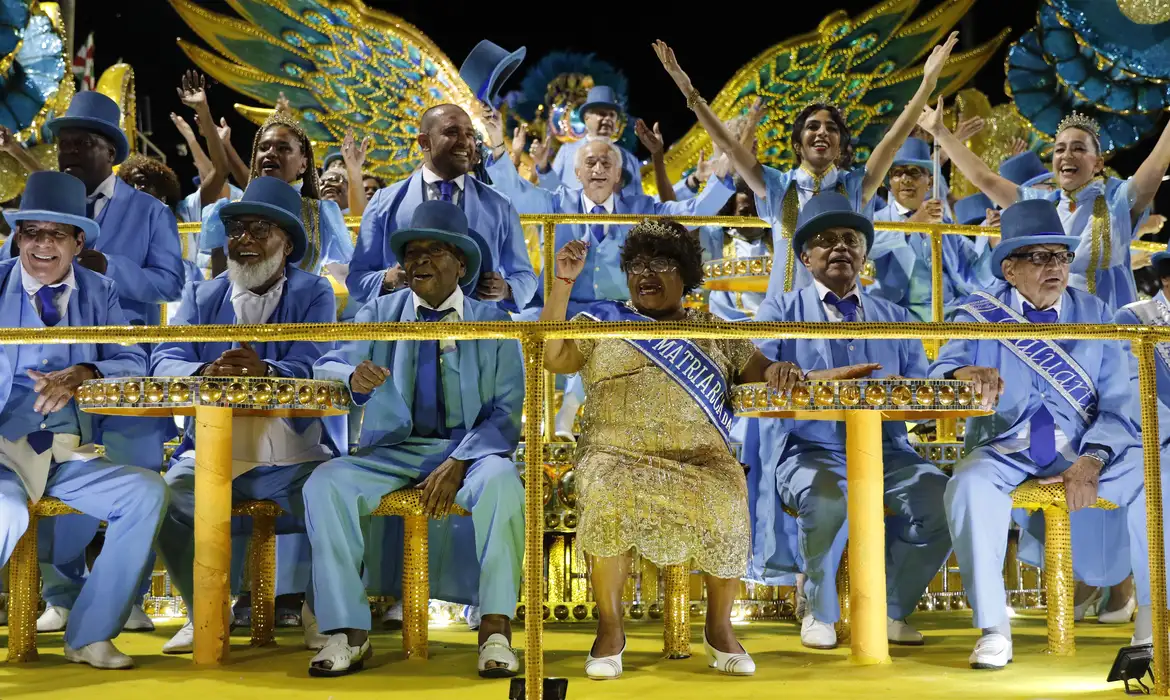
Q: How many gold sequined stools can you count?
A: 6